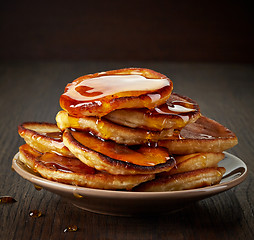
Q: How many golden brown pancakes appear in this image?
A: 10